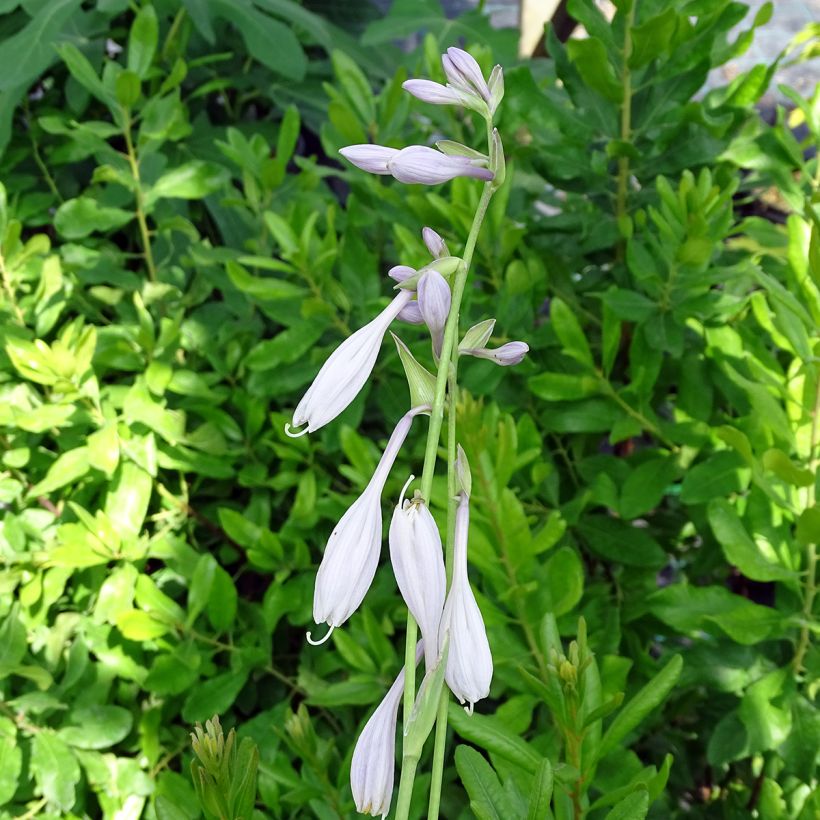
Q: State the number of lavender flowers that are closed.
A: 10